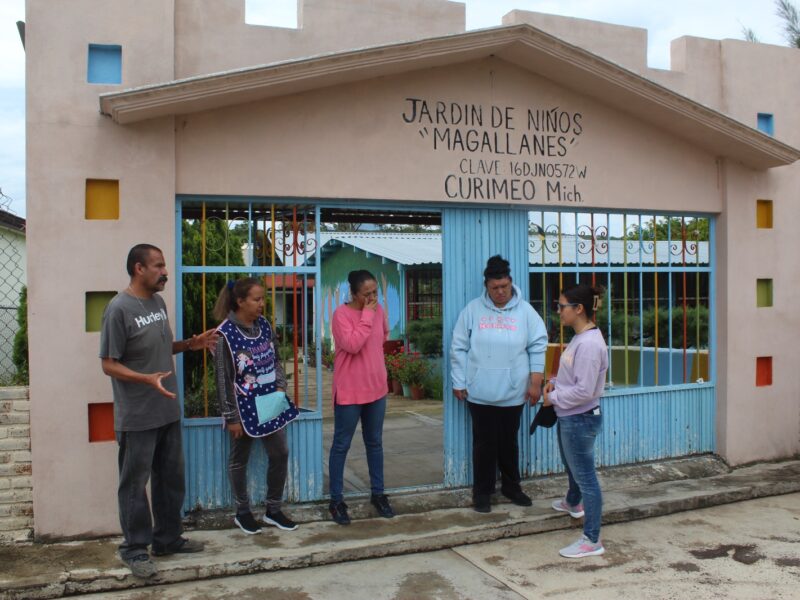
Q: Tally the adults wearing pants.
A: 5